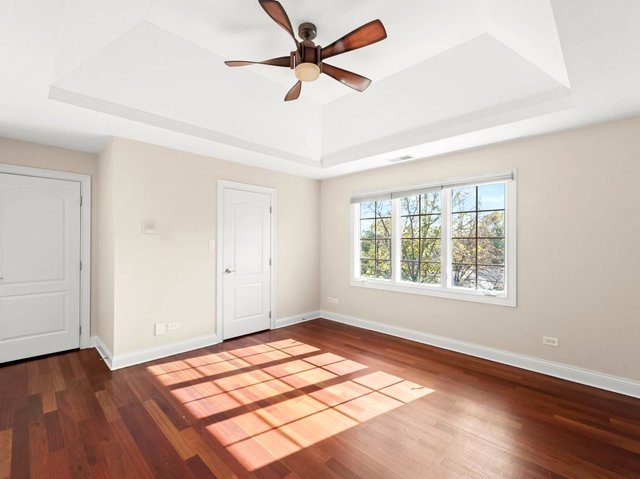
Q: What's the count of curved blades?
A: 5